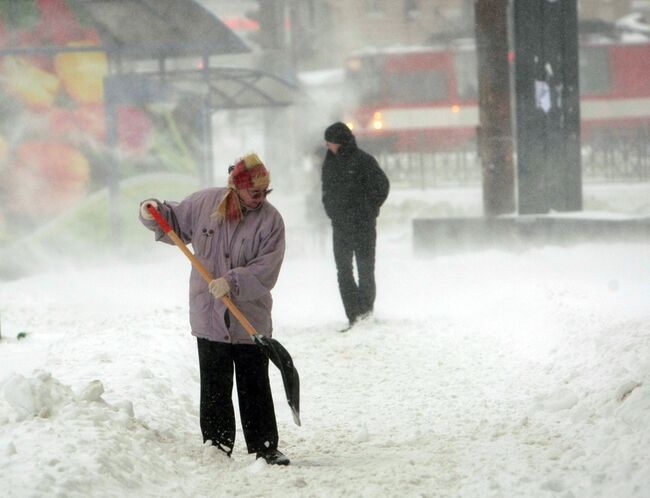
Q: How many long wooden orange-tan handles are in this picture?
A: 1